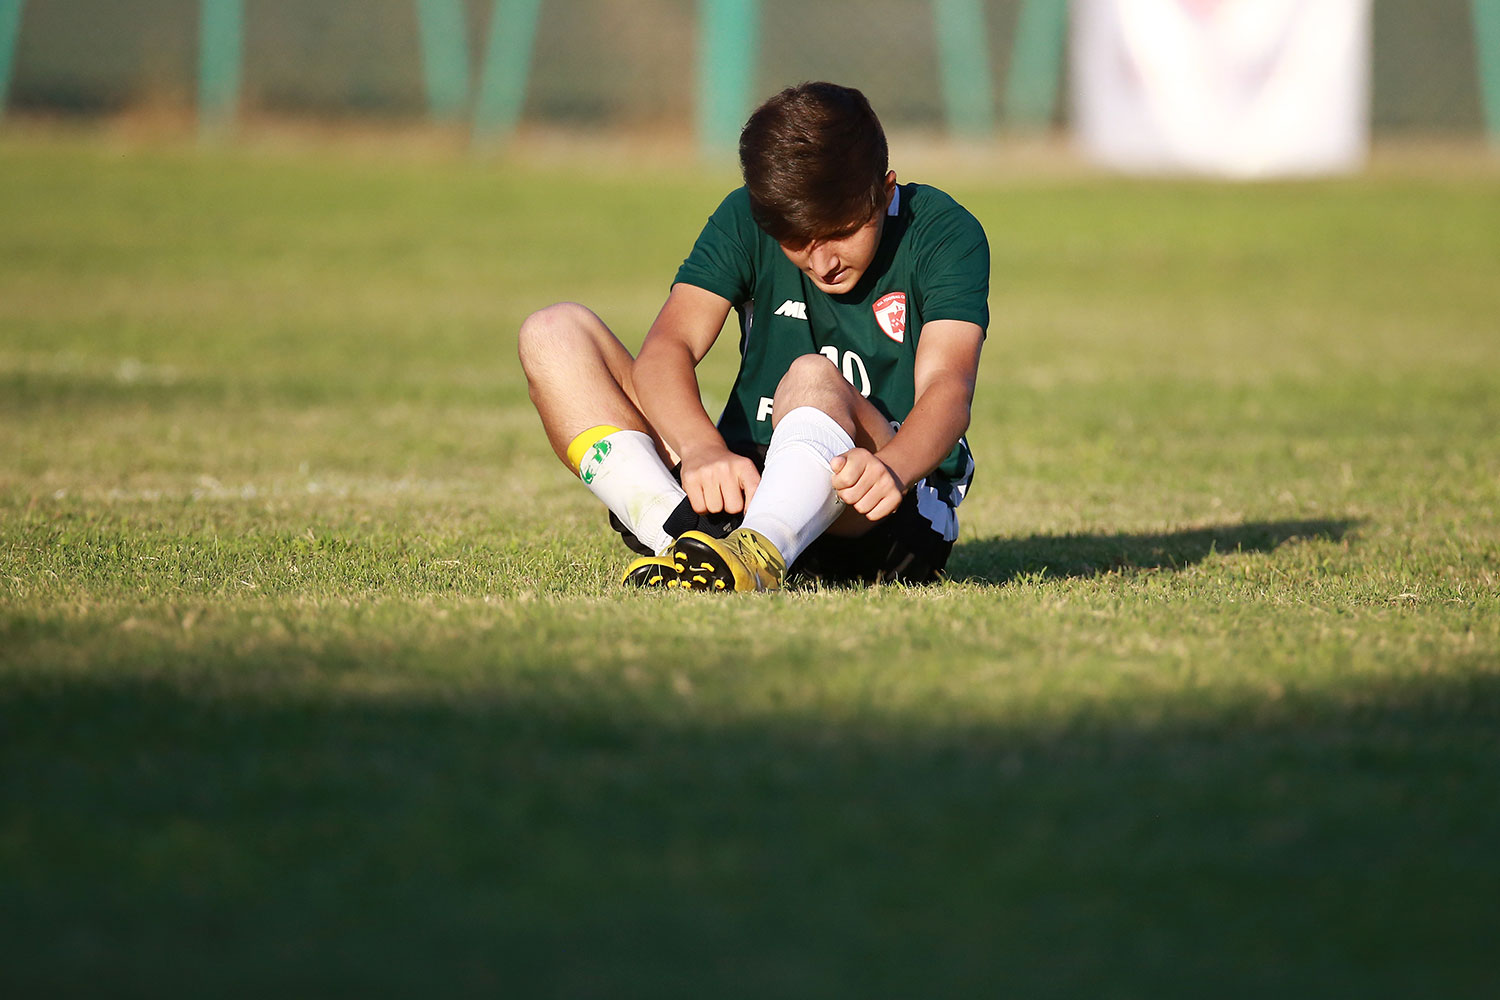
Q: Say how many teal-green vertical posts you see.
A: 8